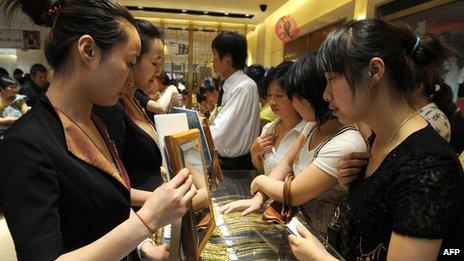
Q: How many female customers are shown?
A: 3